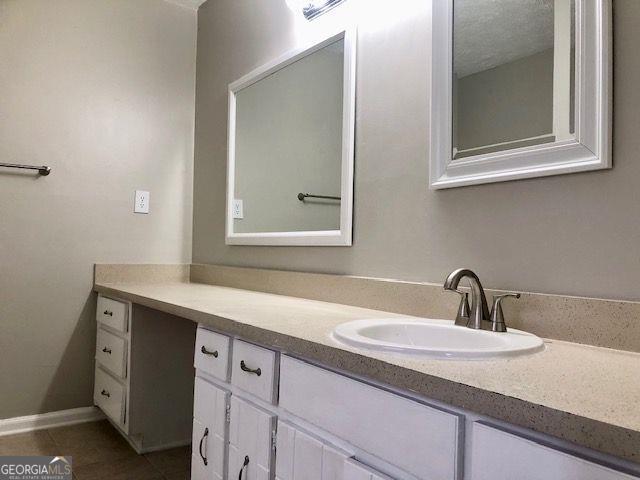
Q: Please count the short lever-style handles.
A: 2